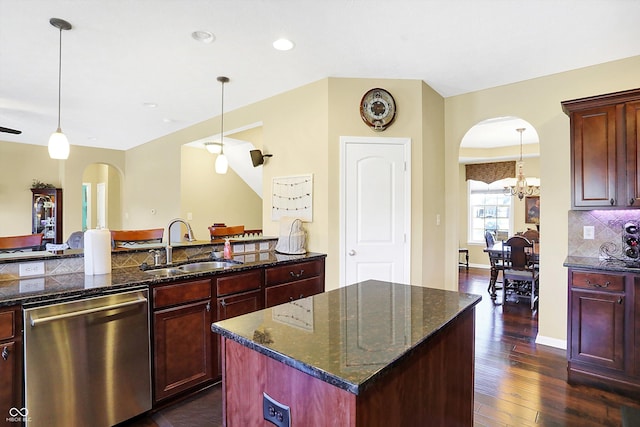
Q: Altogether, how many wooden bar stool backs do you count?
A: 3